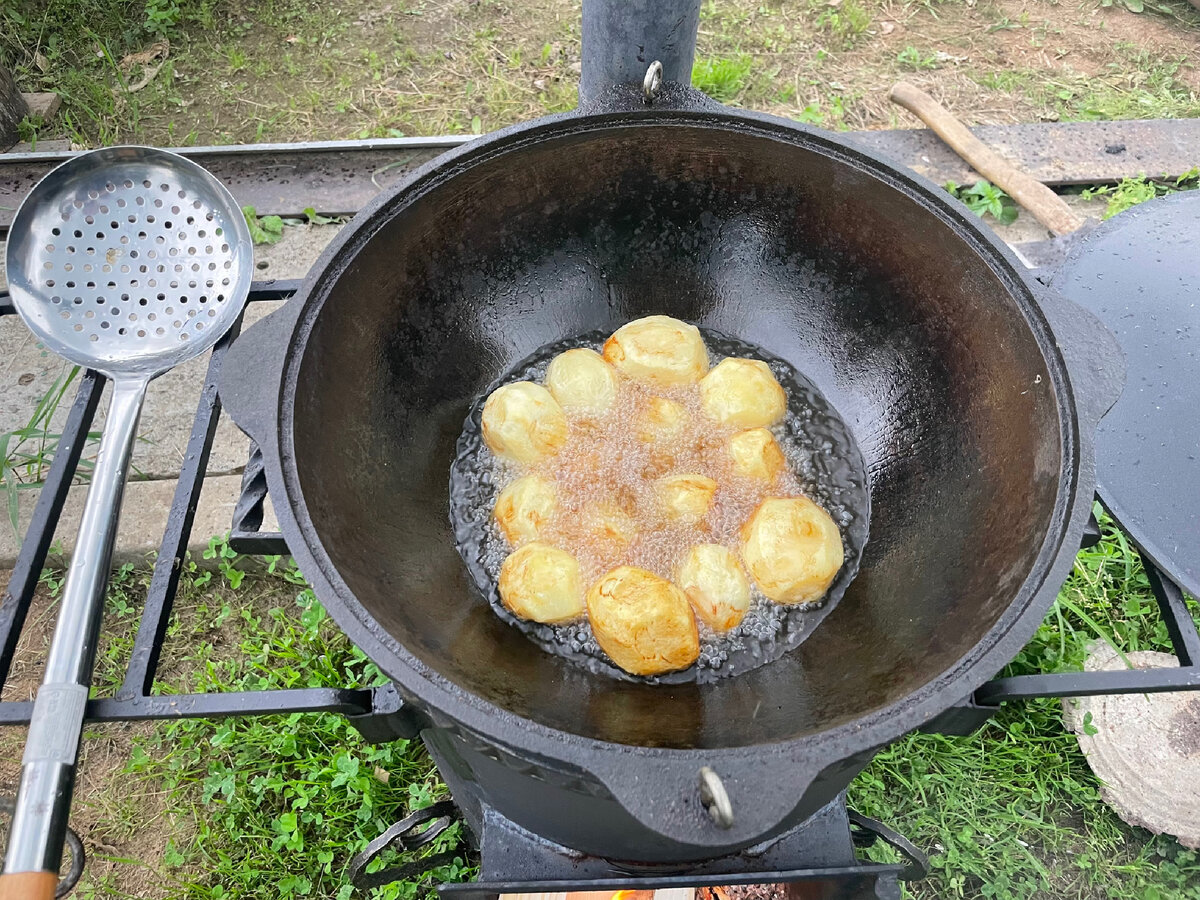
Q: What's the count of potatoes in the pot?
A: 13